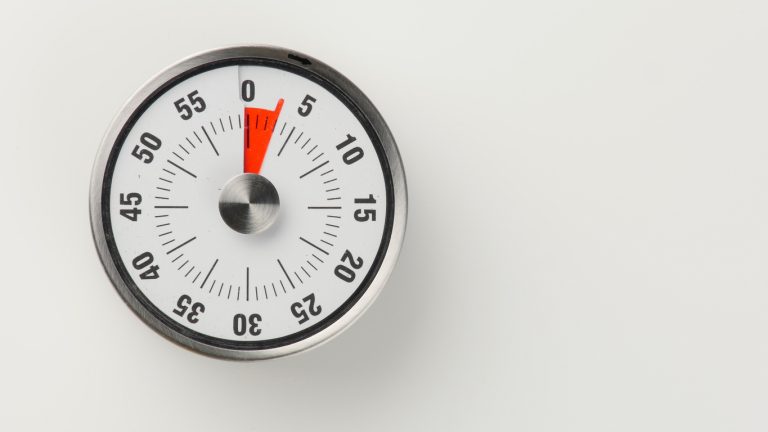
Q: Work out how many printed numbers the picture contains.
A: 12